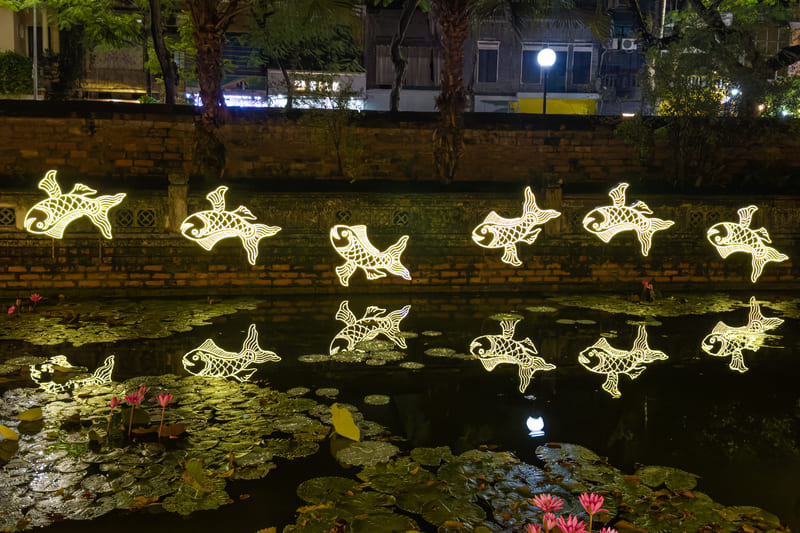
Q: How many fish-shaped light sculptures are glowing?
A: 6